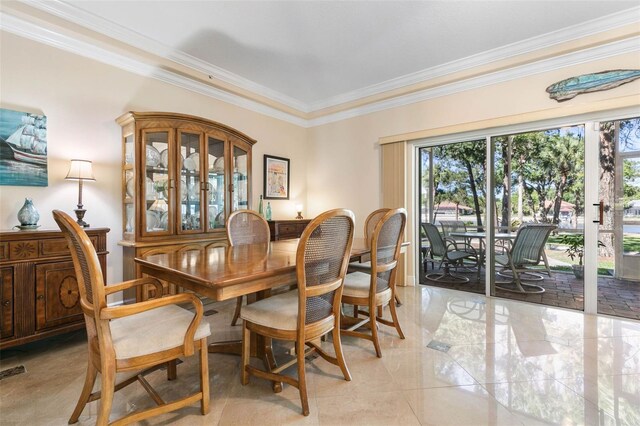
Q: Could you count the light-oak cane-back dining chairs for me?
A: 5